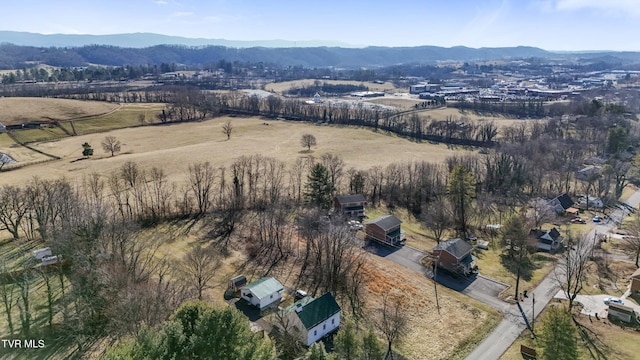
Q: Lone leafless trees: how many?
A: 3